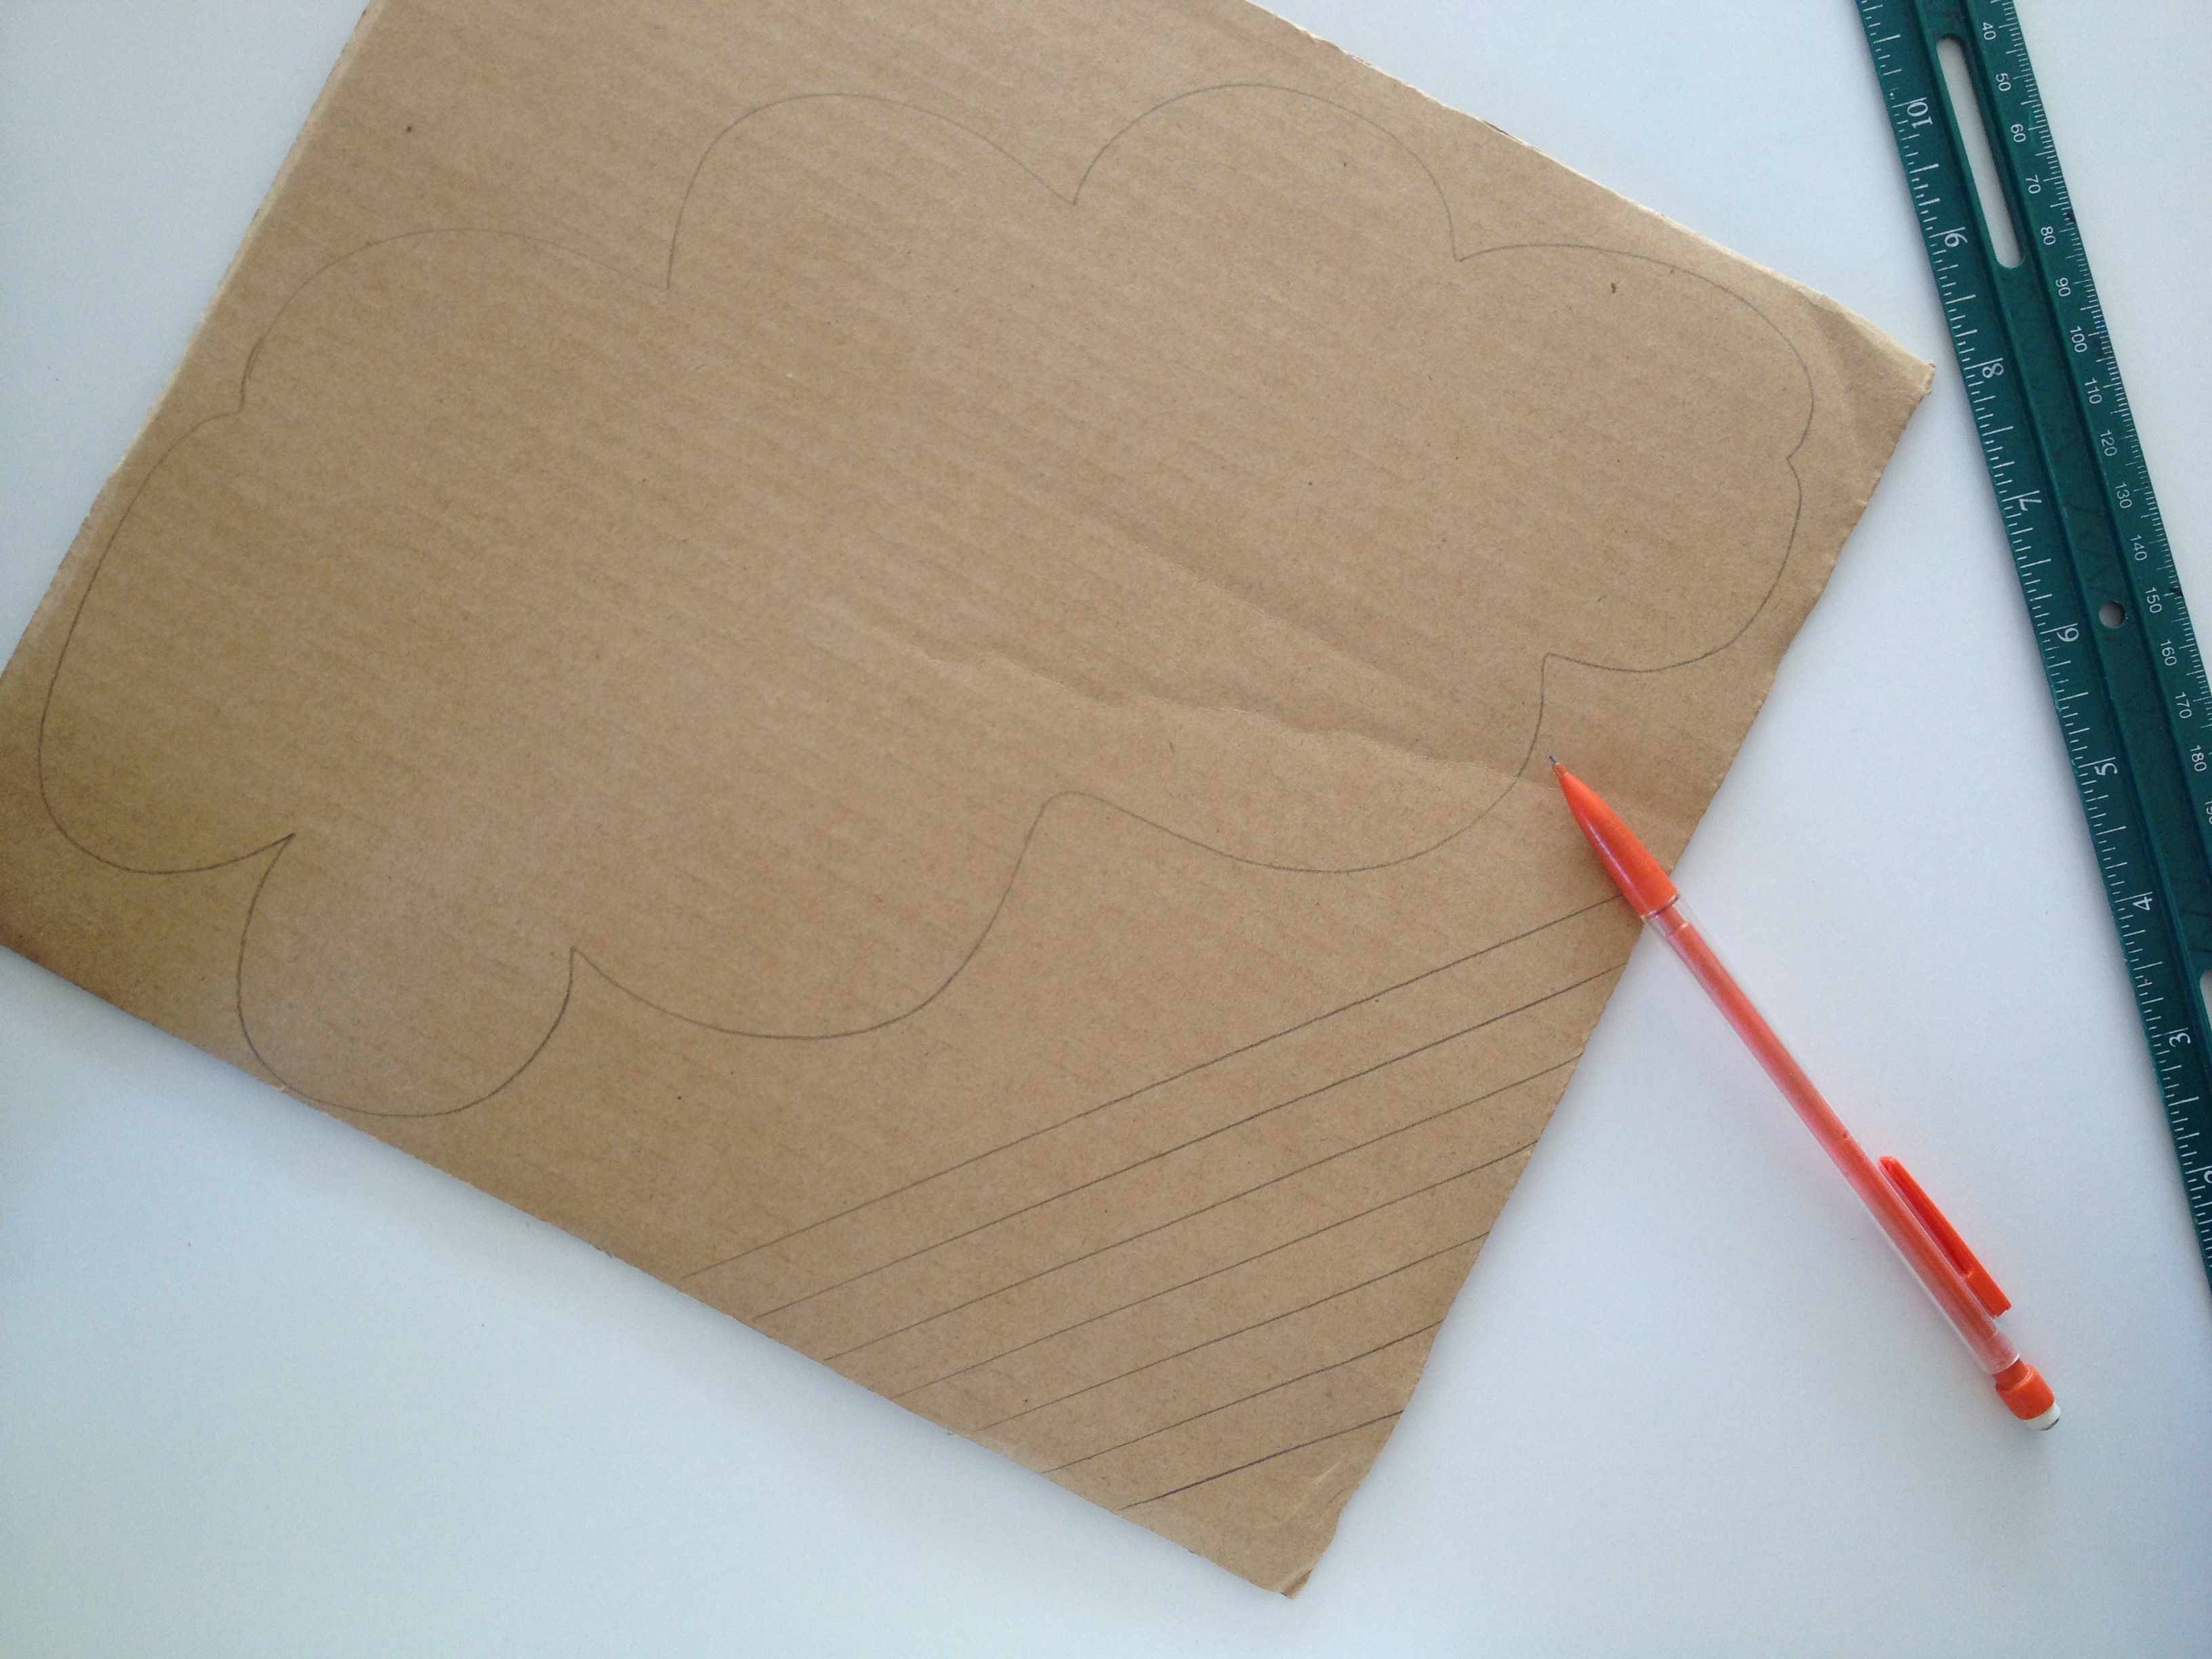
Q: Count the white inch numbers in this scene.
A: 9